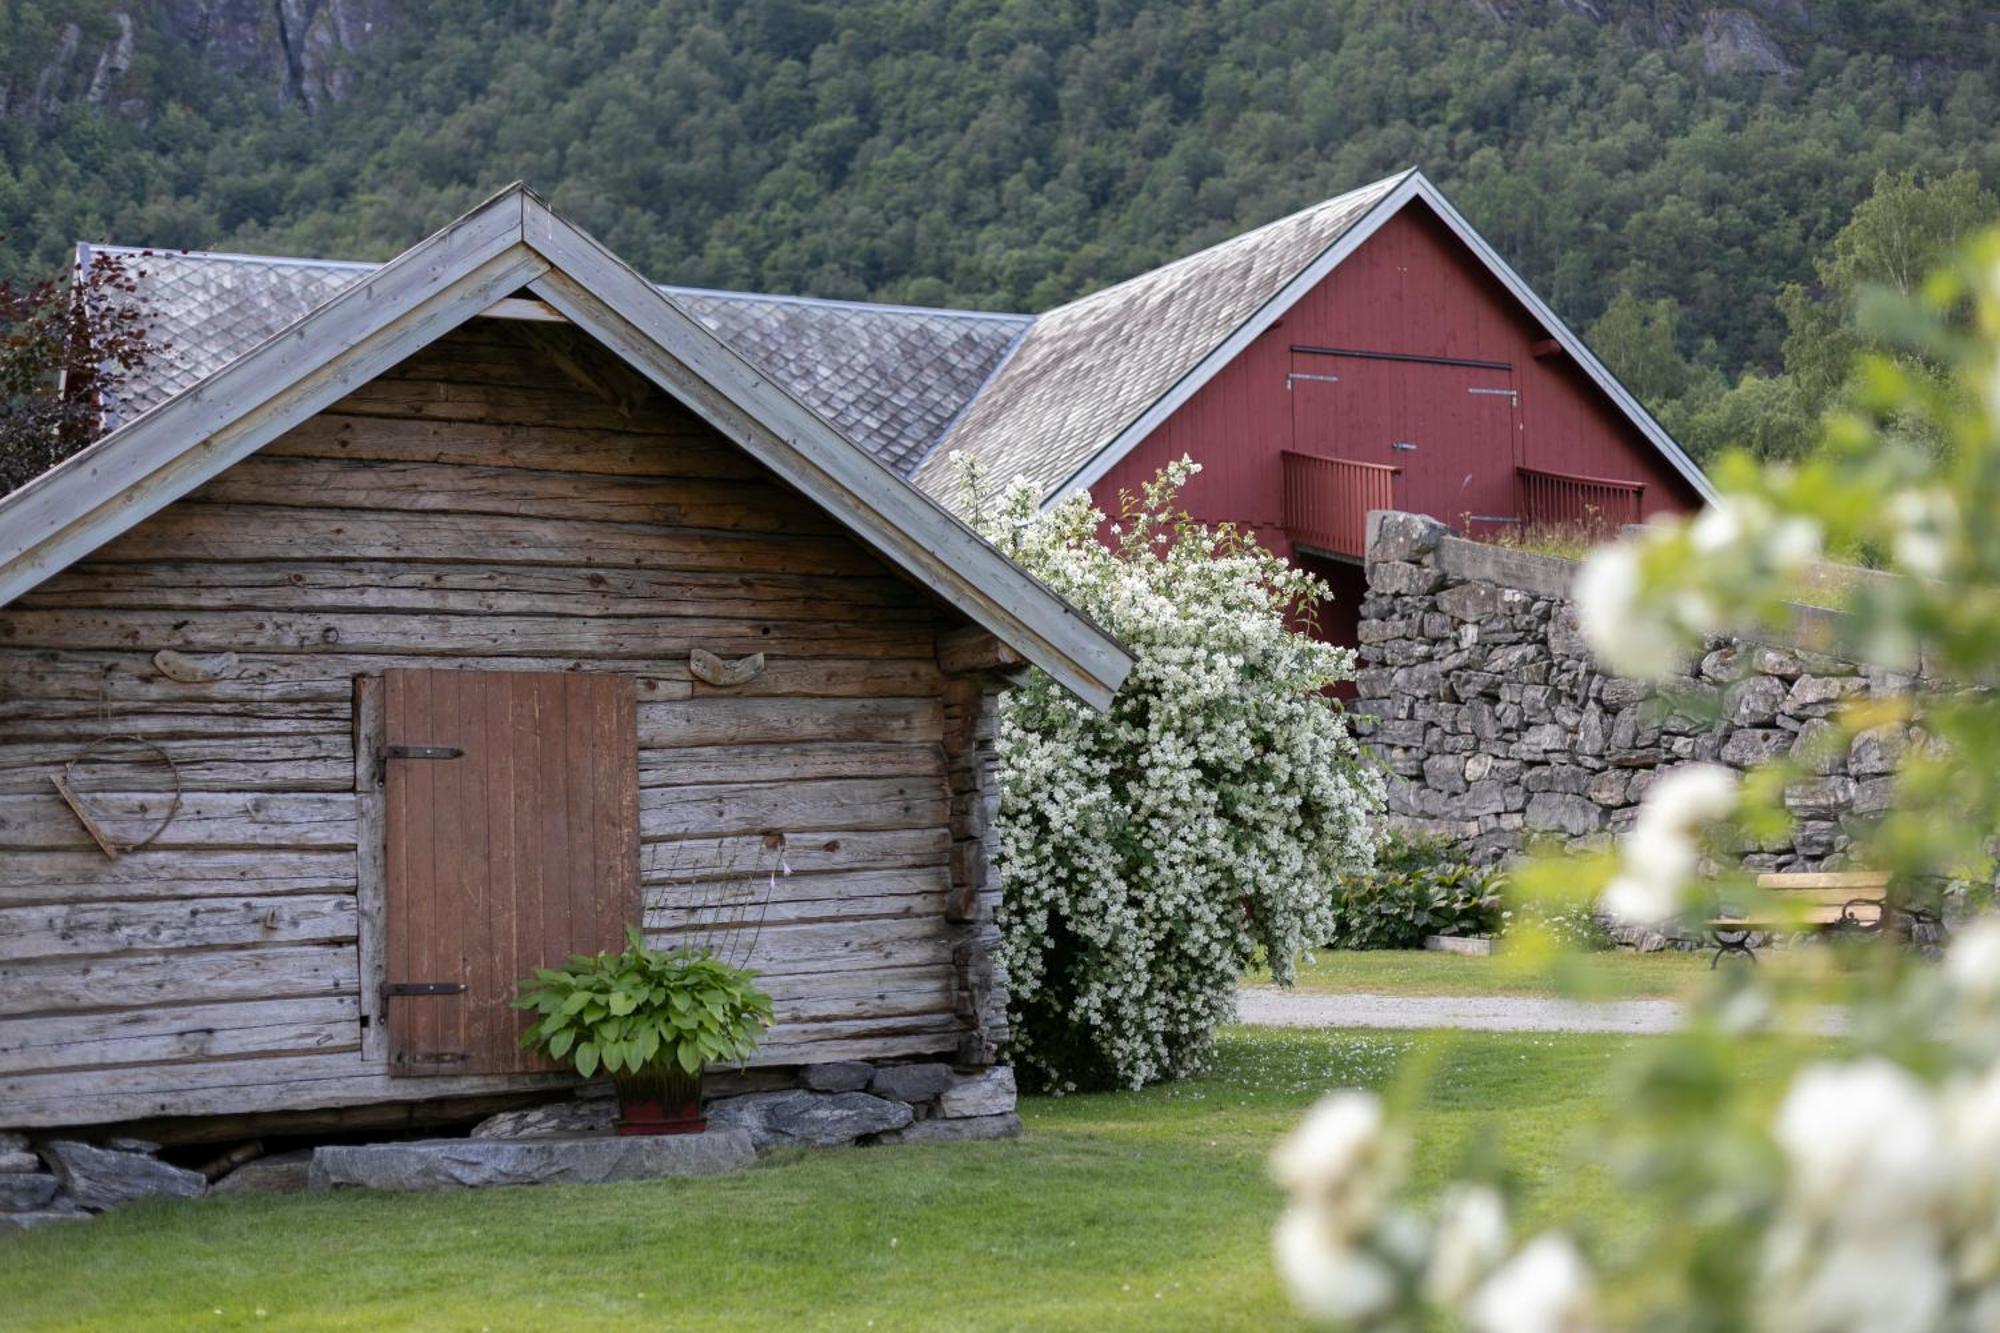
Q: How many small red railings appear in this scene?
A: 2